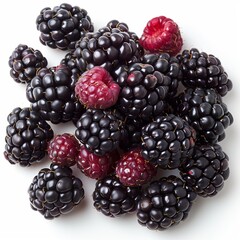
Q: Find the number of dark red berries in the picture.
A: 5